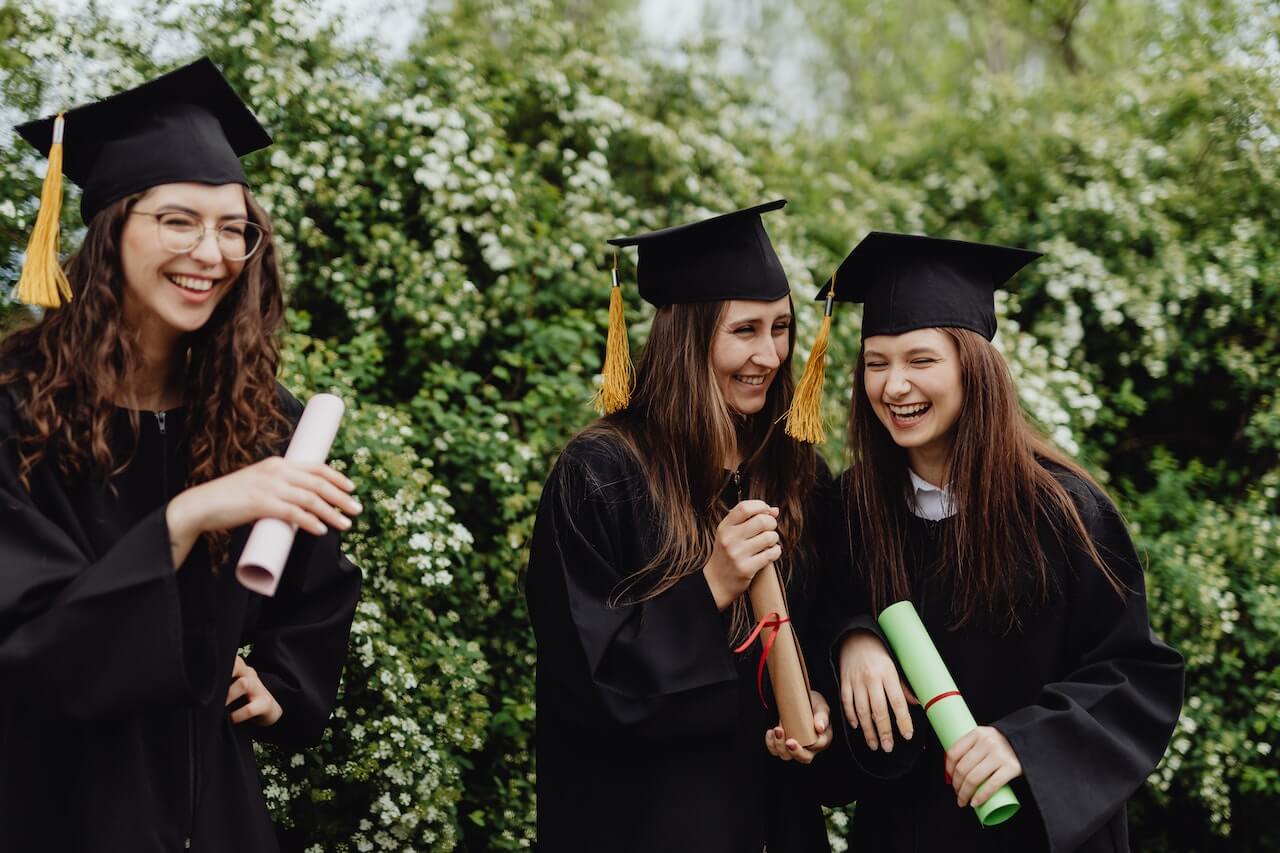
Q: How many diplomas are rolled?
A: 3